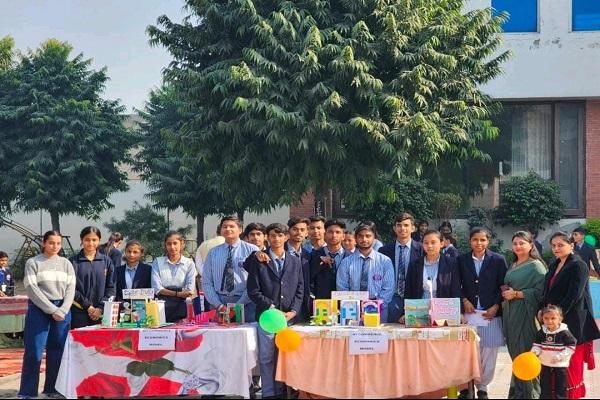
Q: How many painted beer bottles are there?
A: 0